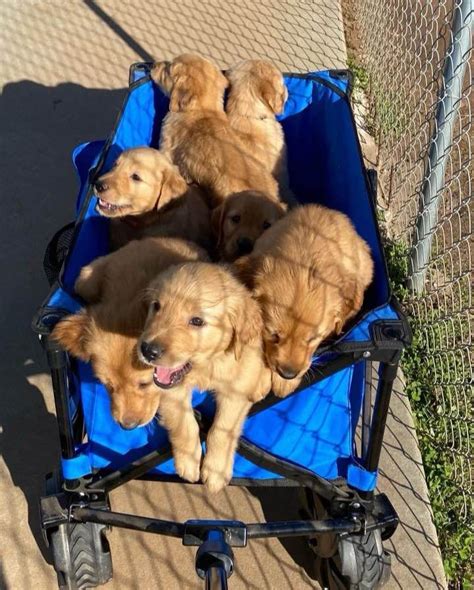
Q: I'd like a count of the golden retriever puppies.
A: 7